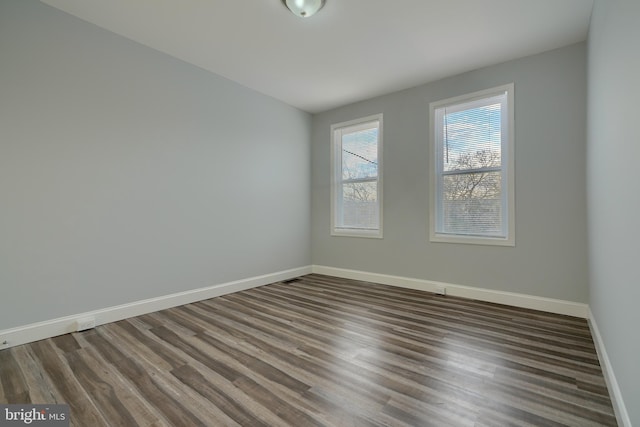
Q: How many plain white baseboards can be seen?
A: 3